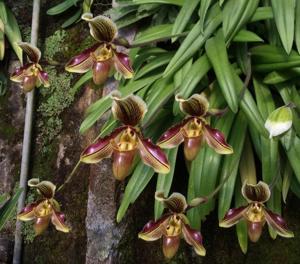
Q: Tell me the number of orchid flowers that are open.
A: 7